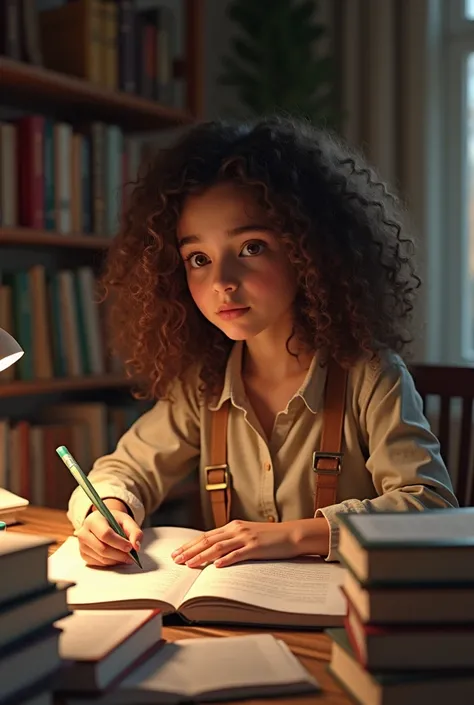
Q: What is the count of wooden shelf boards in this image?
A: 3